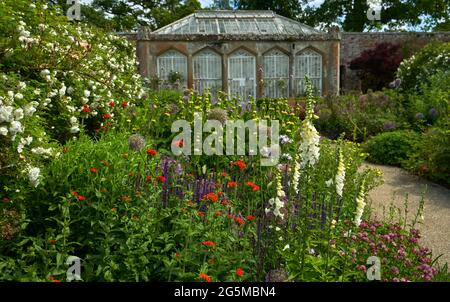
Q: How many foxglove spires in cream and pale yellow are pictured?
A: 5